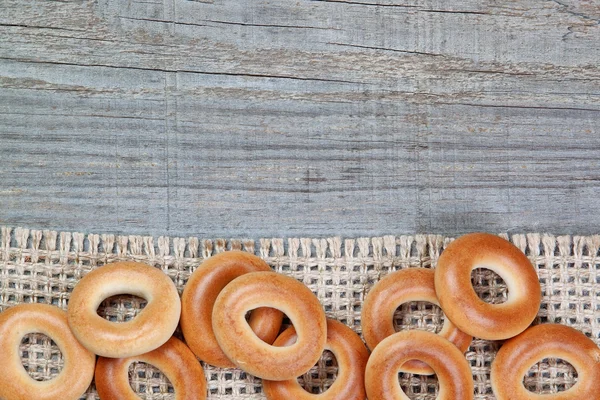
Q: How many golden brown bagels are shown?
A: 10